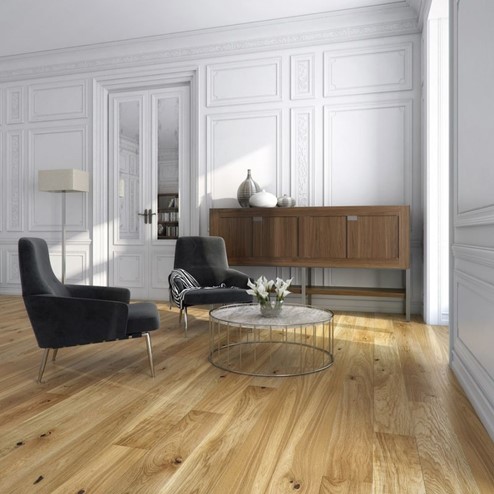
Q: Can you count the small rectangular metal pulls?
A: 2